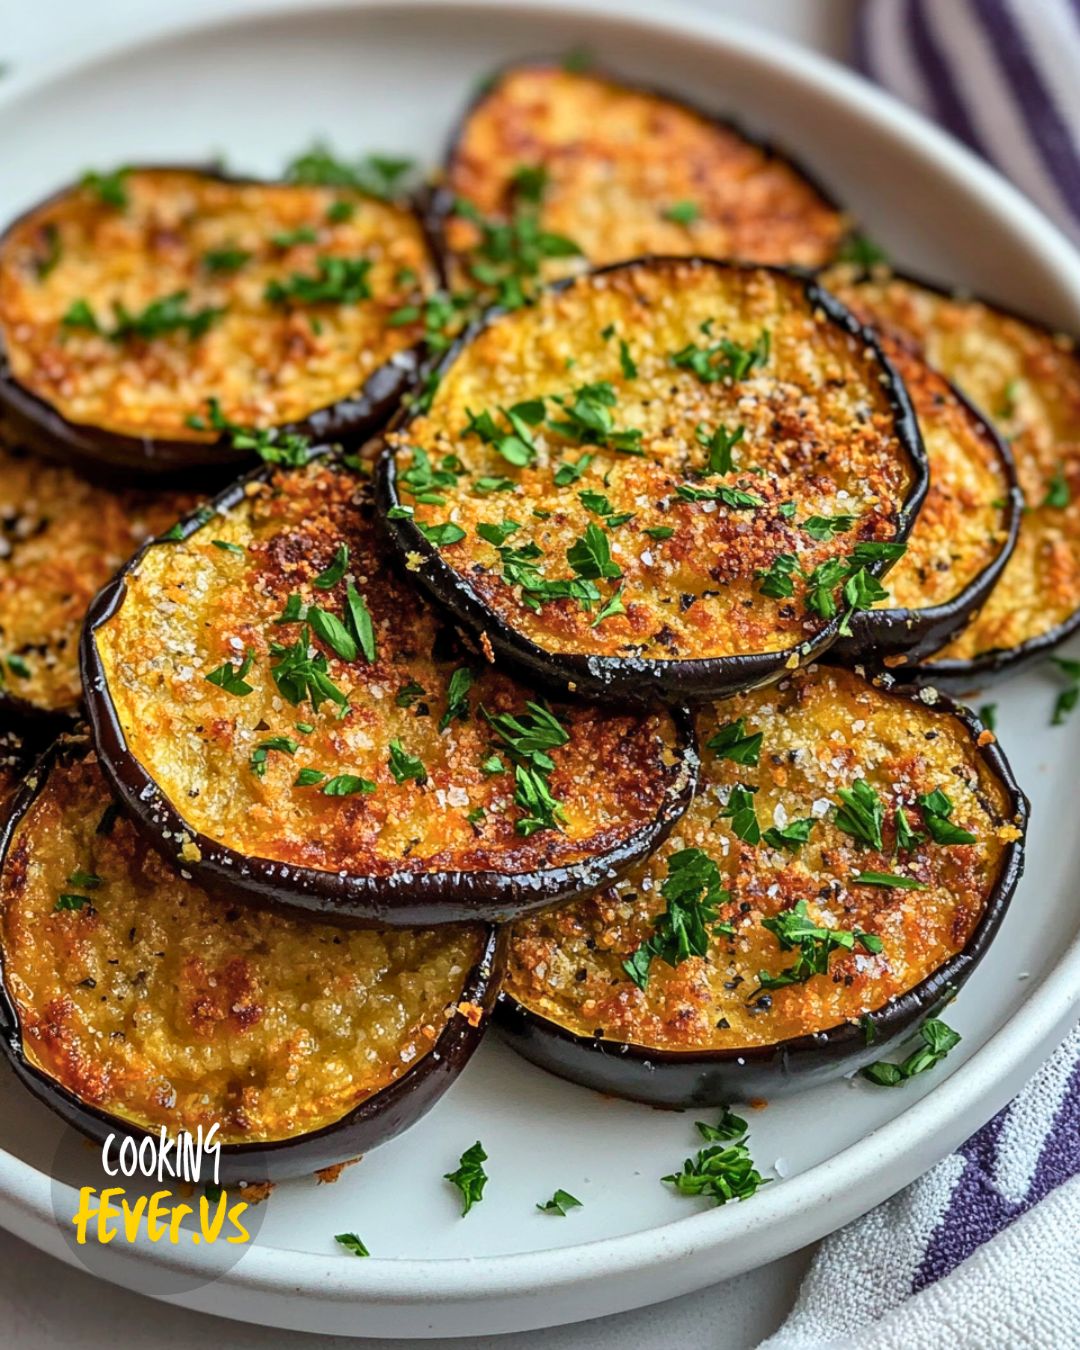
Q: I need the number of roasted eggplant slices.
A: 9